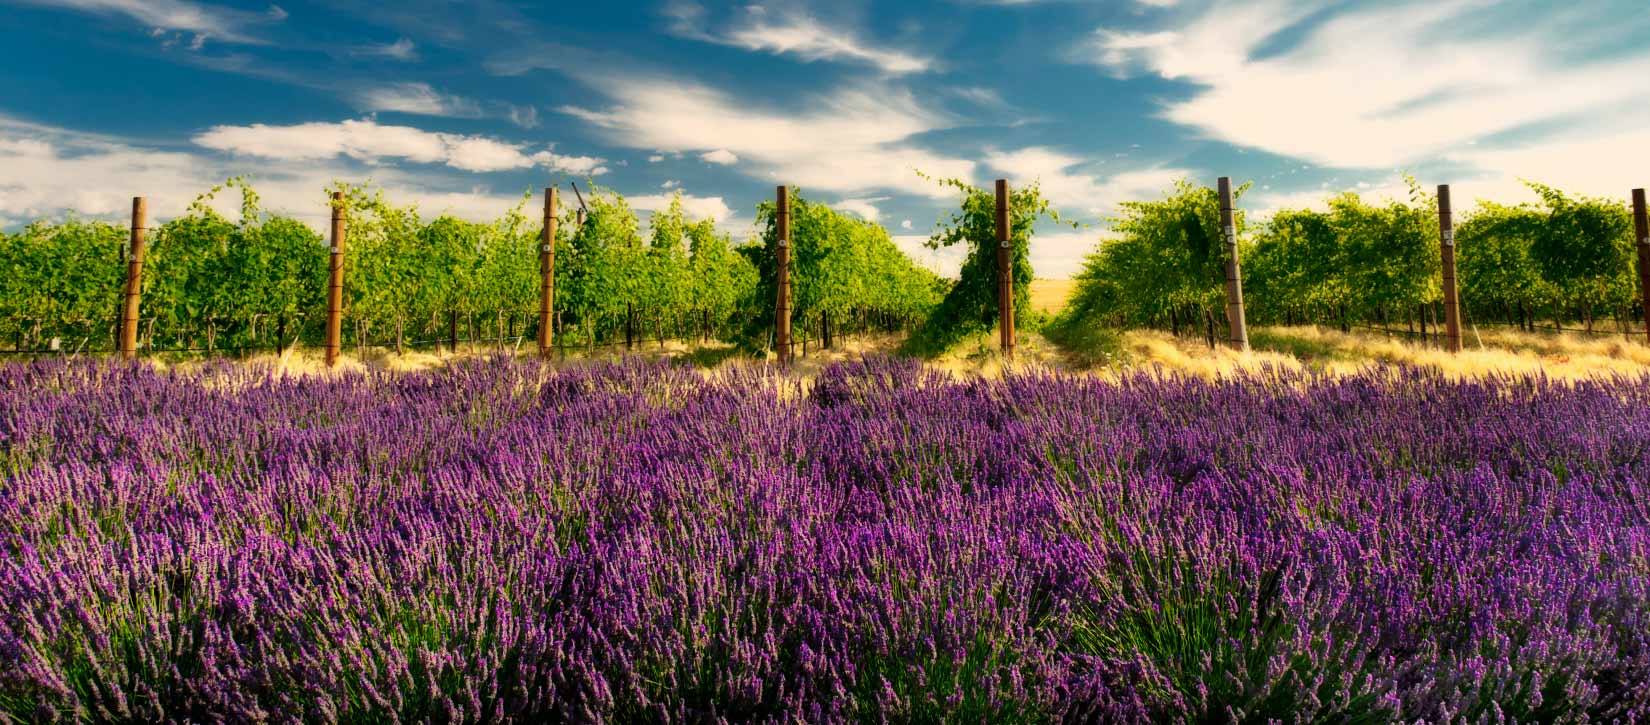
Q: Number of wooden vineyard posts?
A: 8